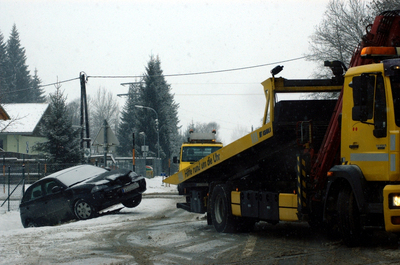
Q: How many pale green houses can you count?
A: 1